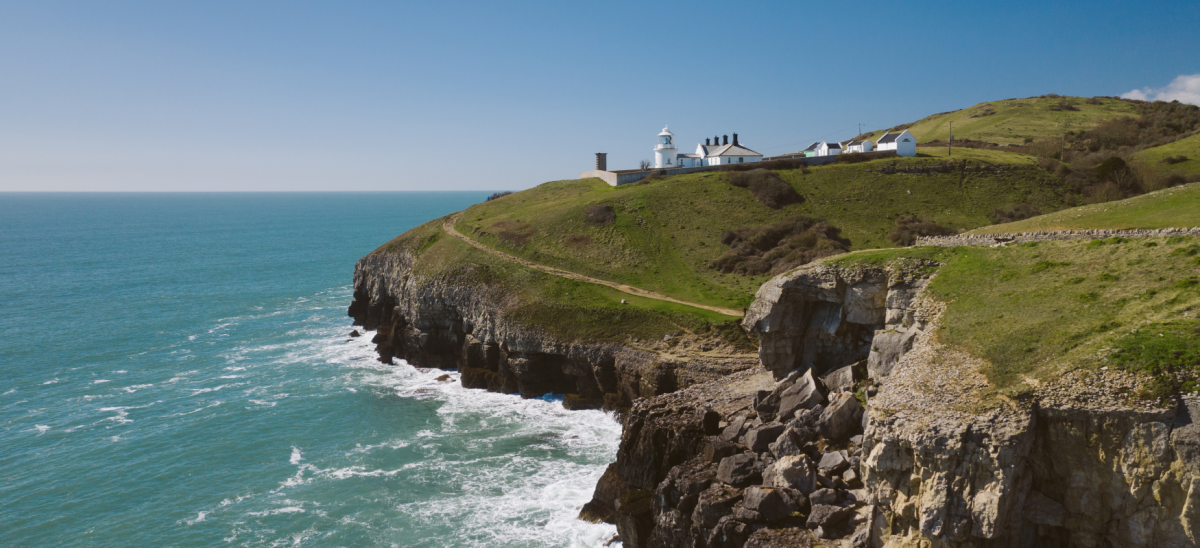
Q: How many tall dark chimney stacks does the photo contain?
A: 4